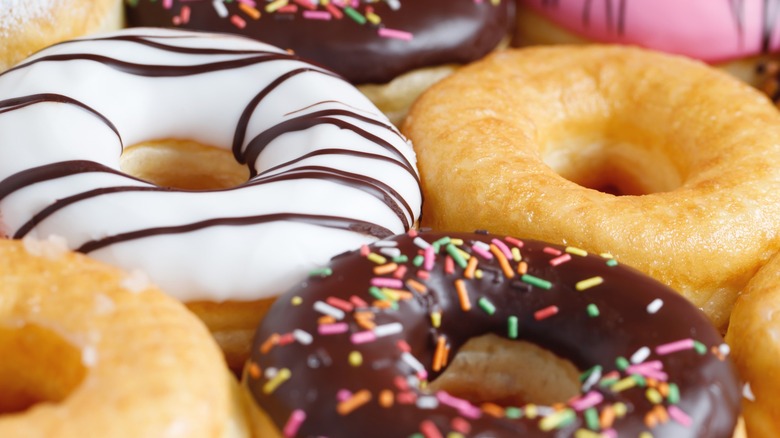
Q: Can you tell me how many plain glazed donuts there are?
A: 3